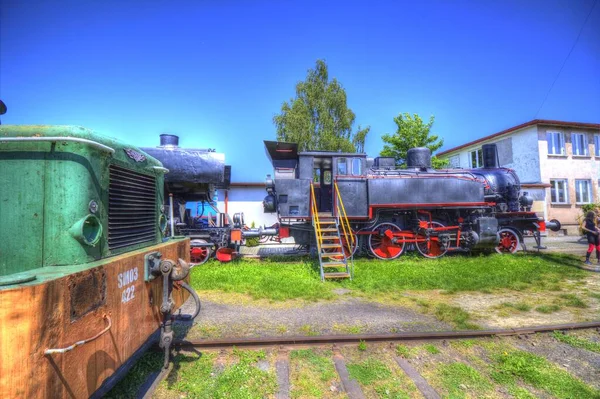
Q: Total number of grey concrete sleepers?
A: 3